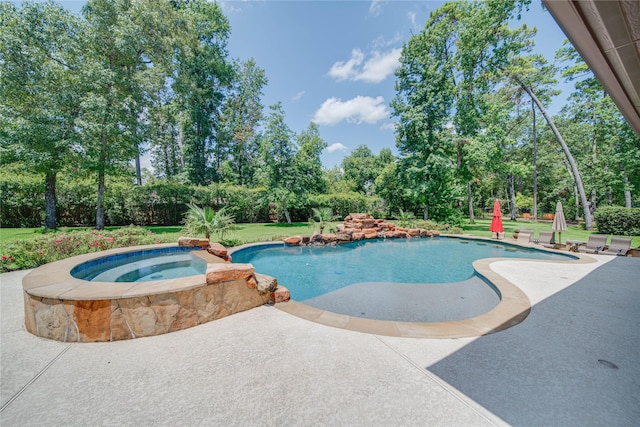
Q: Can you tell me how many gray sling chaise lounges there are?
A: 4